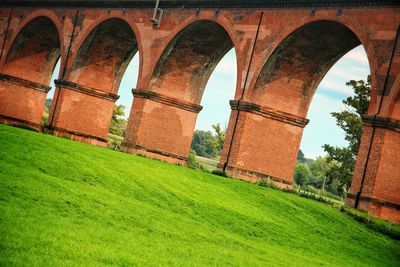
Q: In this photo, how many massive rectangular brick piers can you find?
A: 5